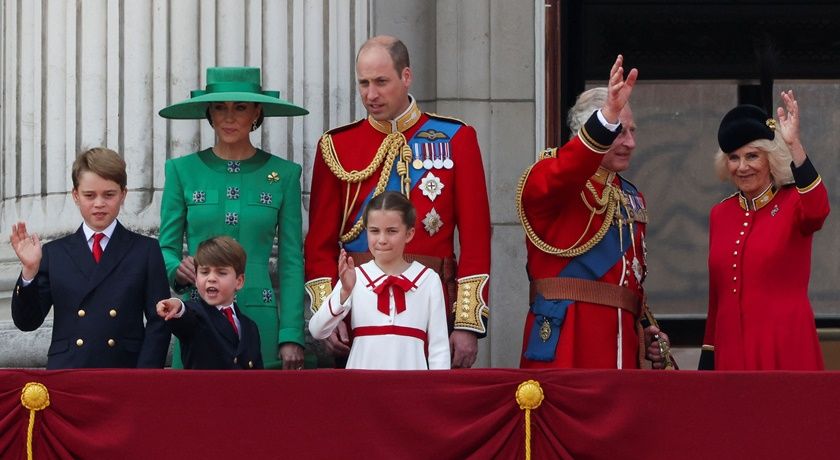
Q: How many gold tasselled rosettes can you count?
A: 2